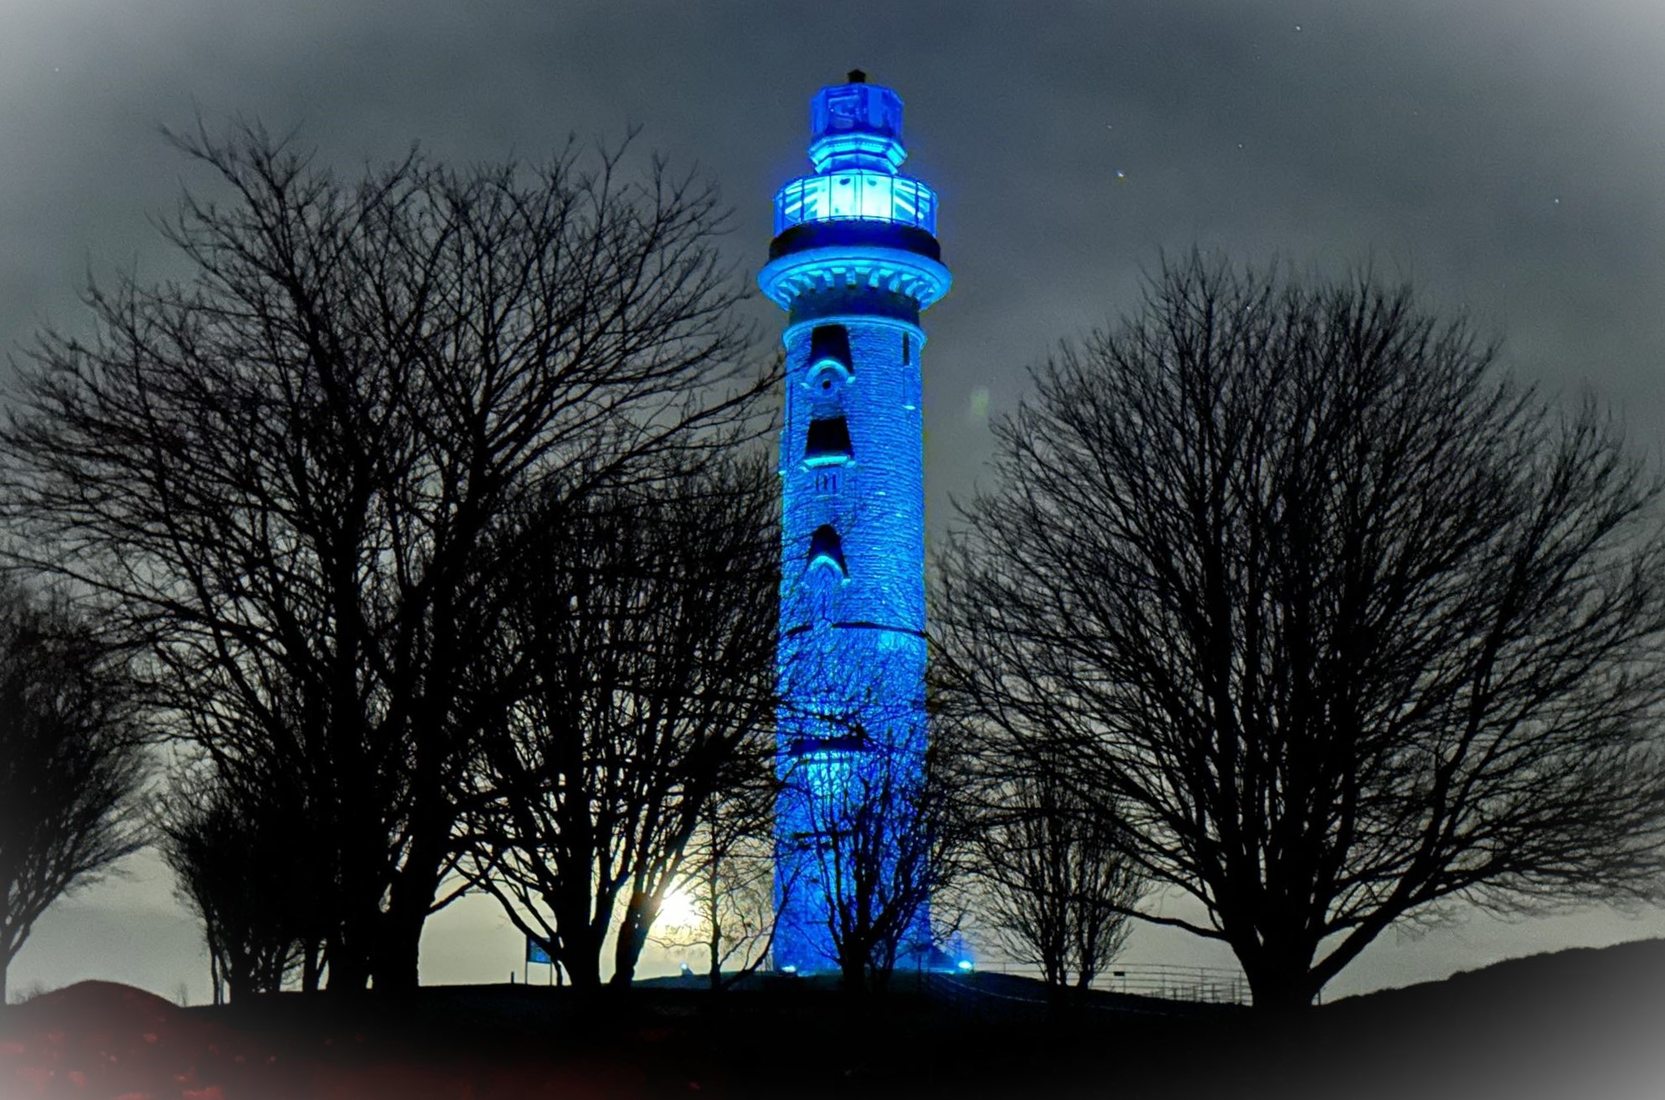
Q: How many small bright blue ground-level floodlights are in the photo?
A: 3